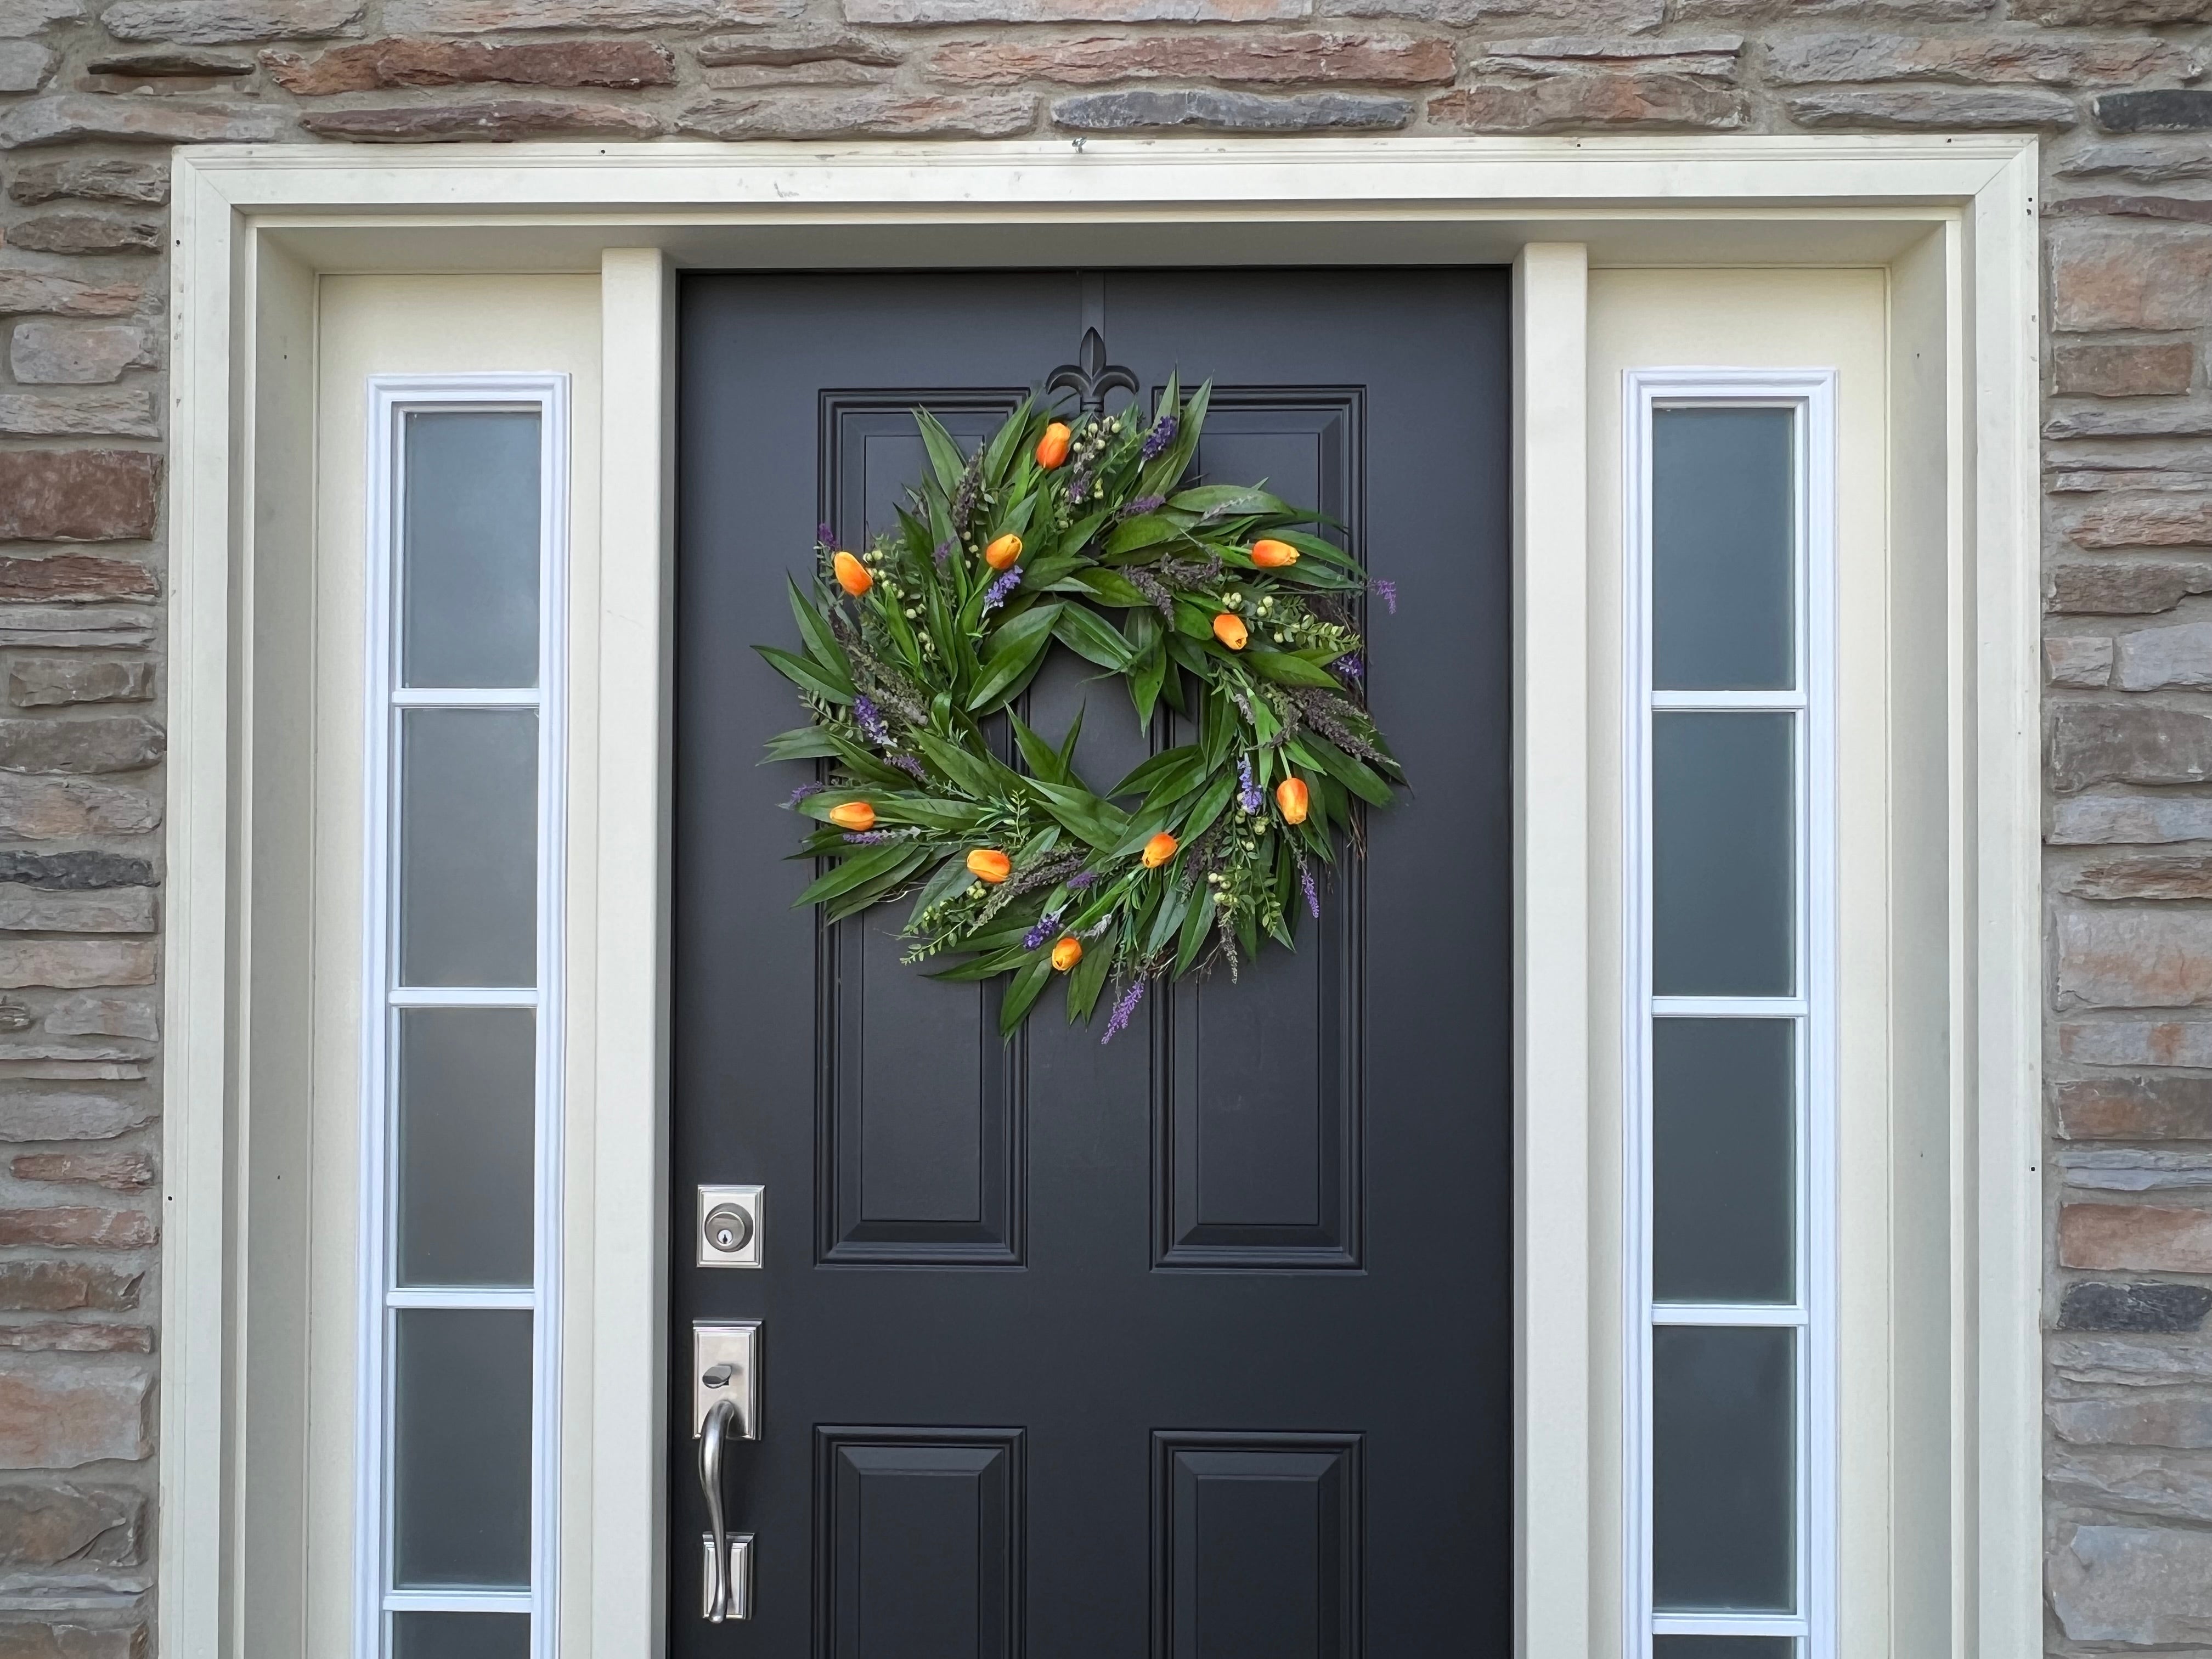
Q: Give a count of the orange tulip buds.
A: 10